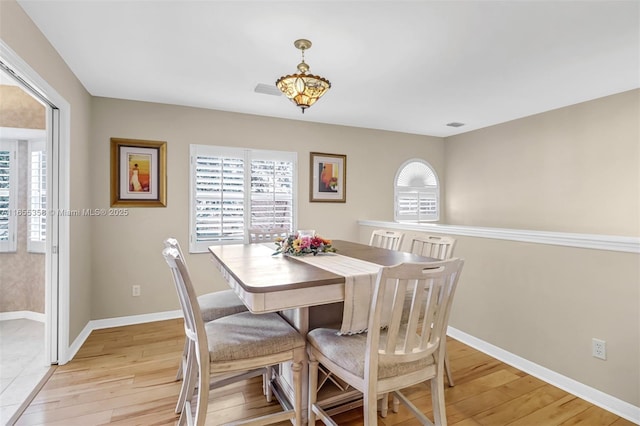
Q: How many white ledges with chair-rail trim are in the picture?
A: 1